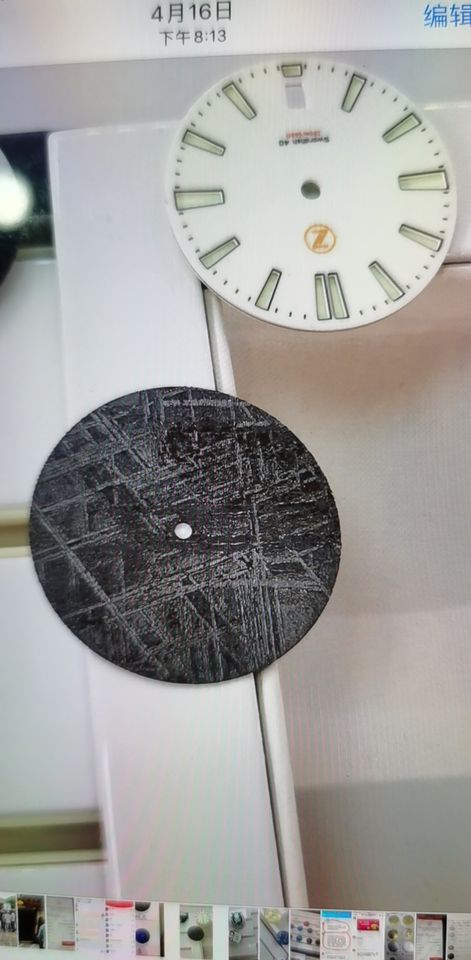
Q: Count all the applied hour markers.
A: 13